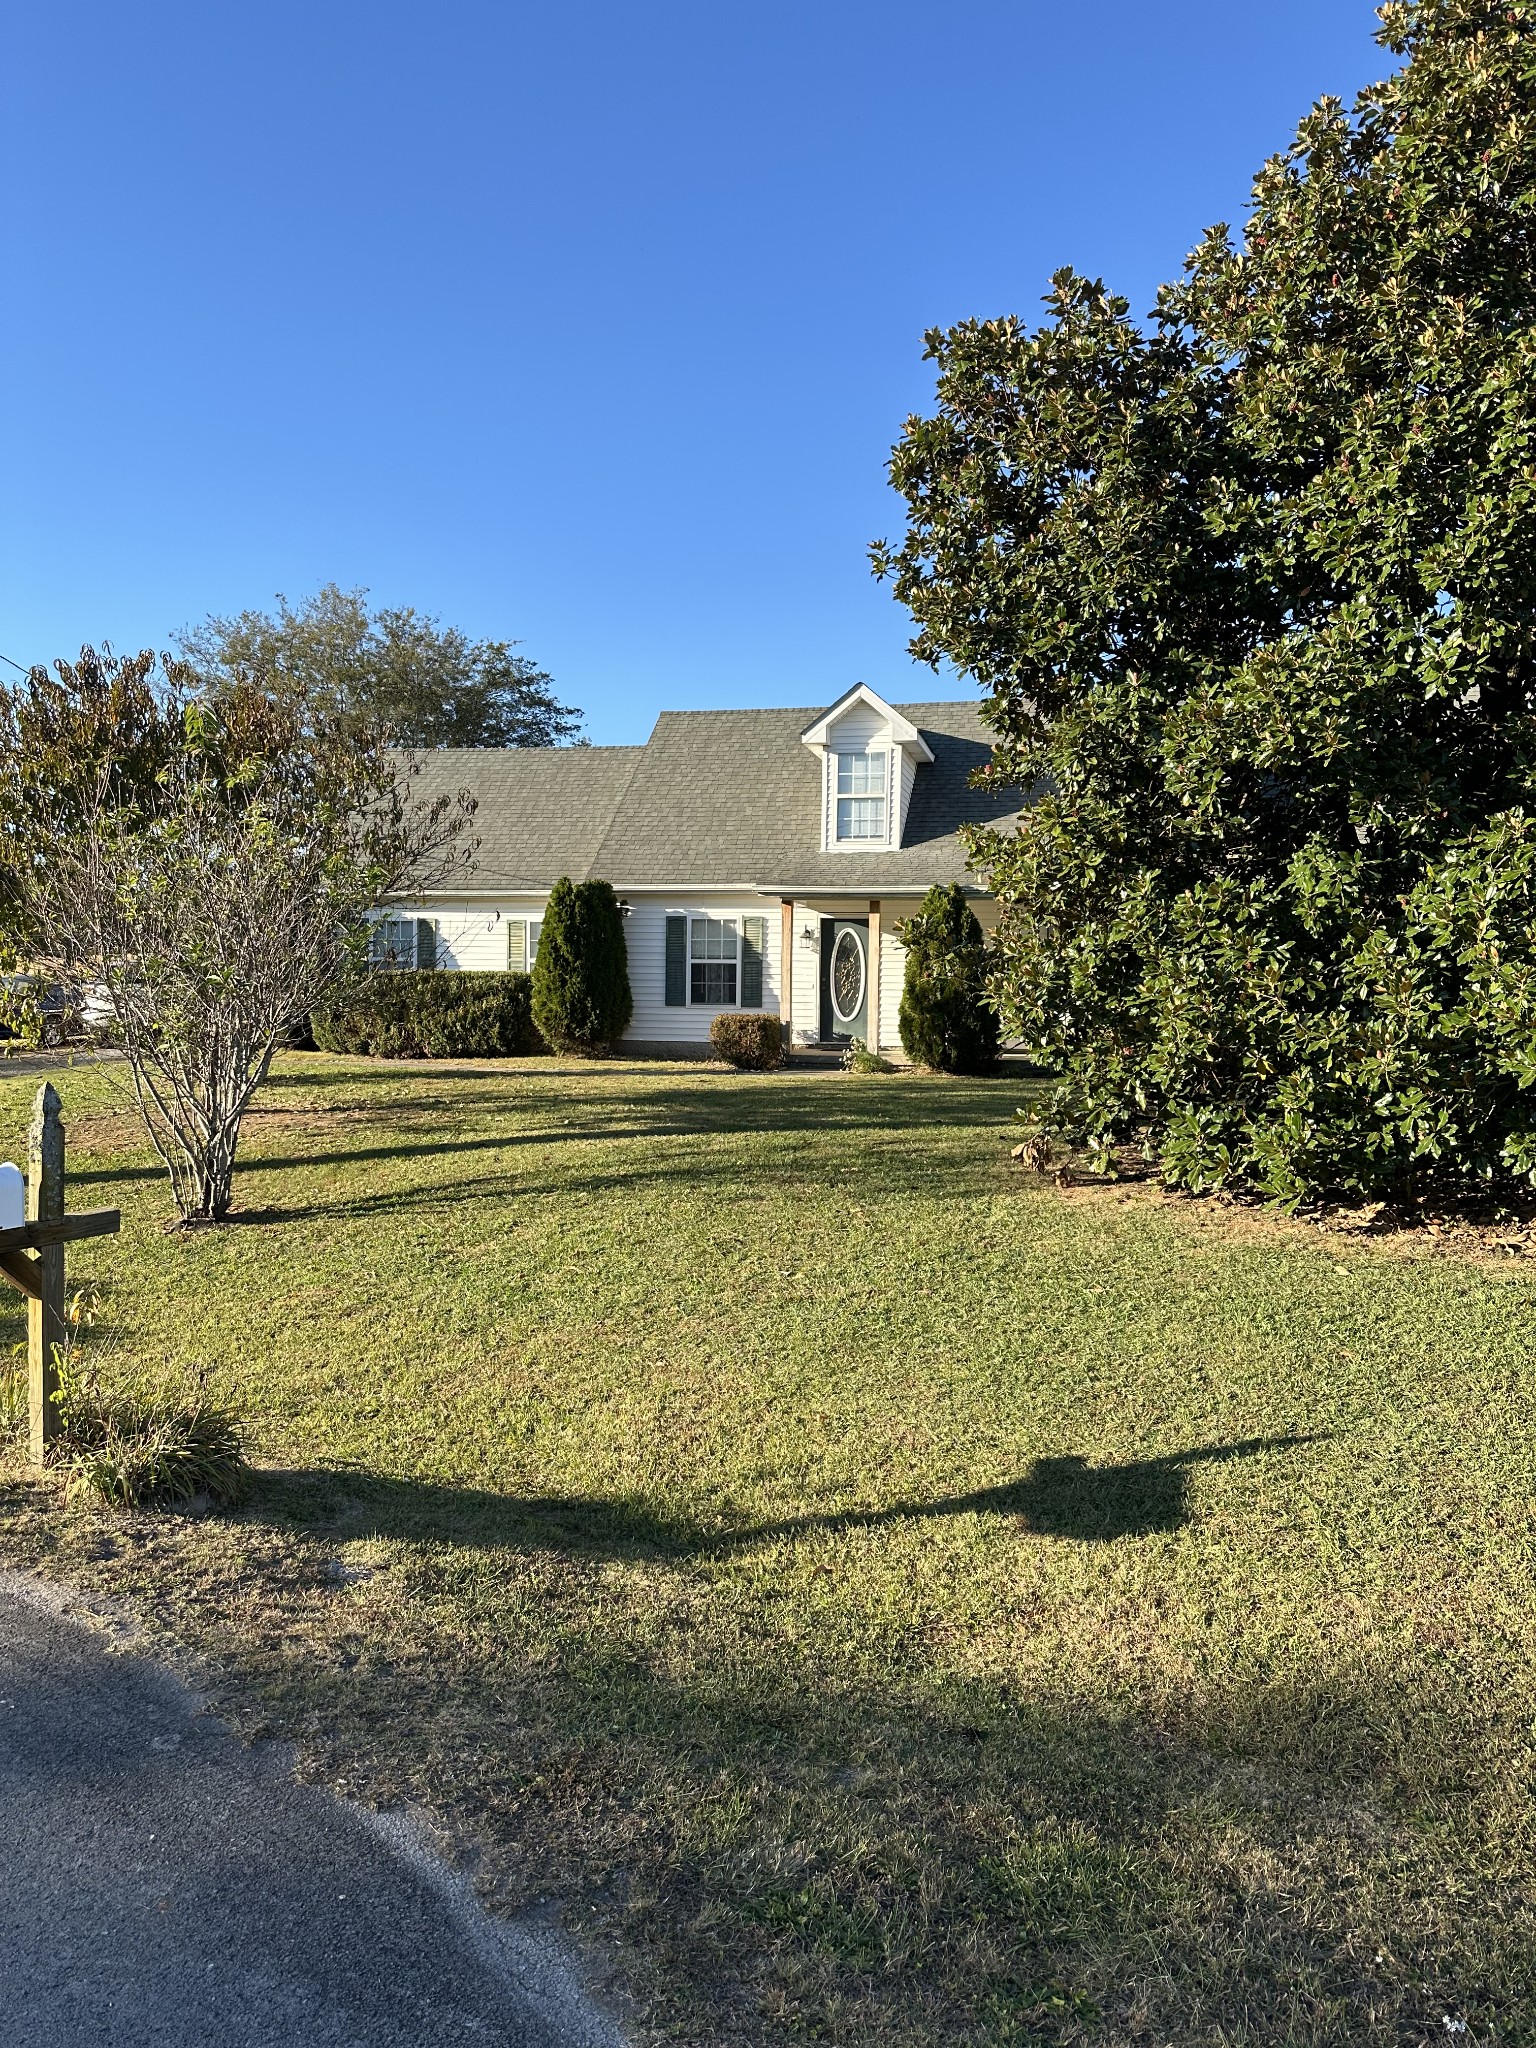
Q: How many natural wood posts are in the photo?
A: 3